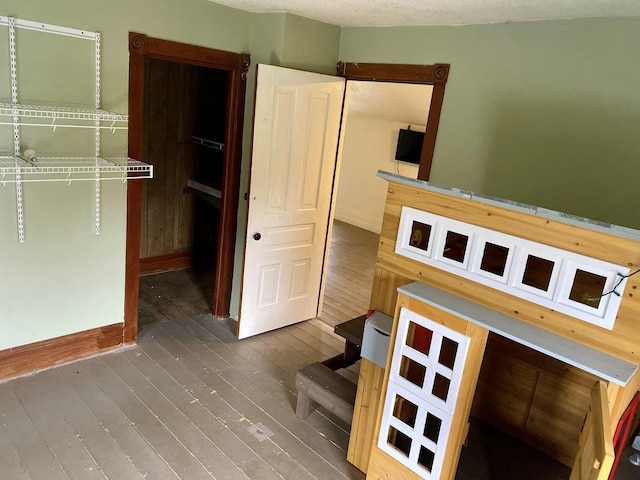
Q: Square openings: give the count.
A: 13